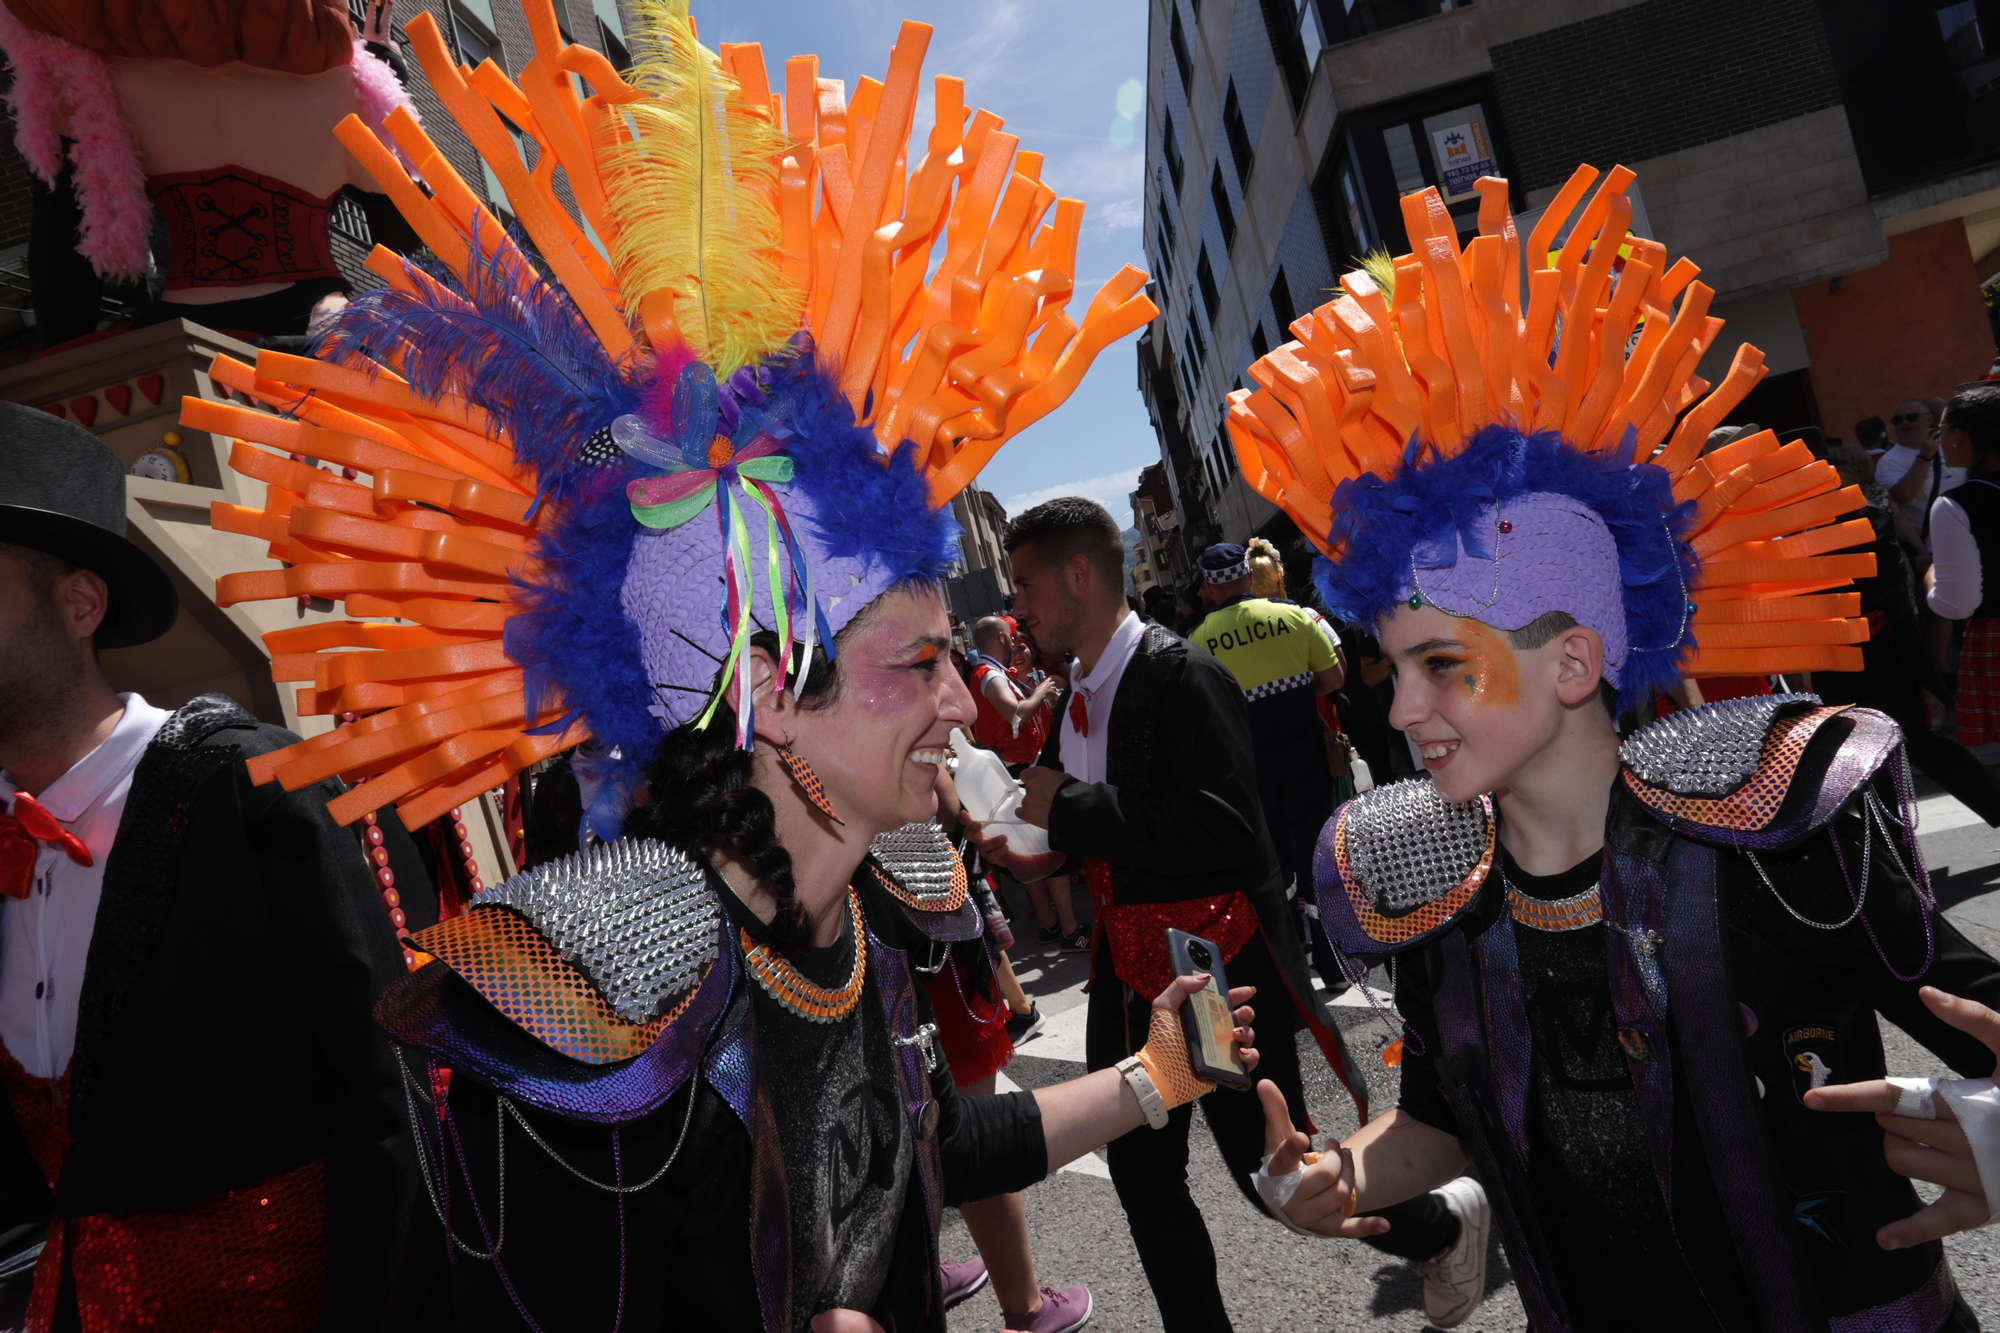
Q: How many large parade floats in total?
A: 1